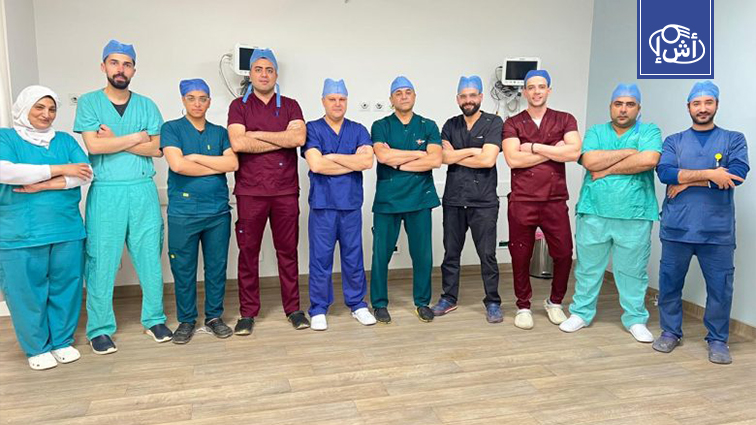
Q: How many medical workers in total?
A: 10